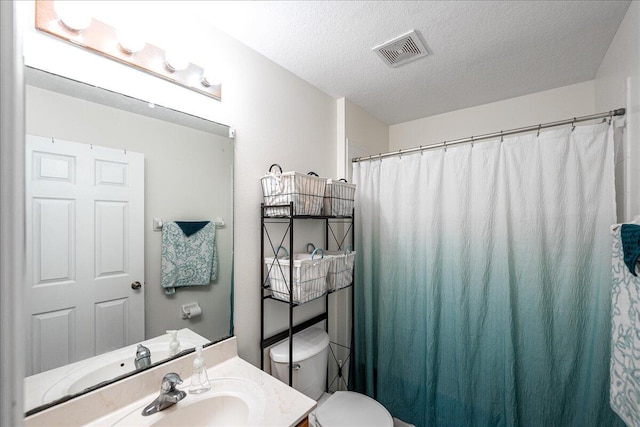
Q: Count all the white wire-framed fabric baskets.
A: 4